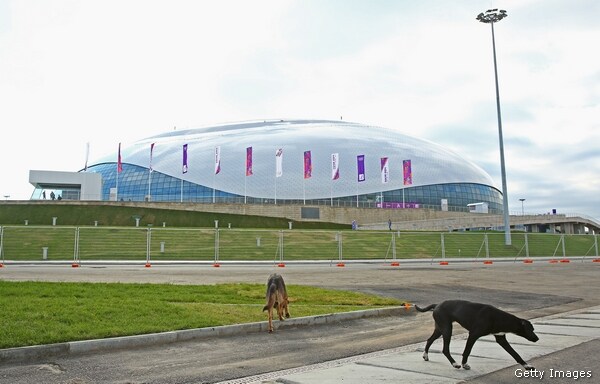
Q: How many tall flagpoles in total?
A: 12